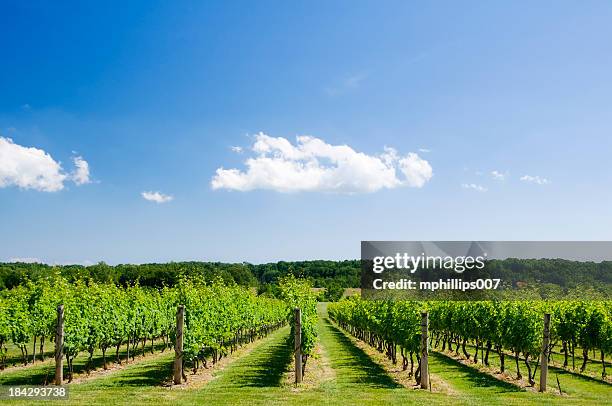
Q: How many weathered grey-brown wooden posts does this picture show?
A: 5